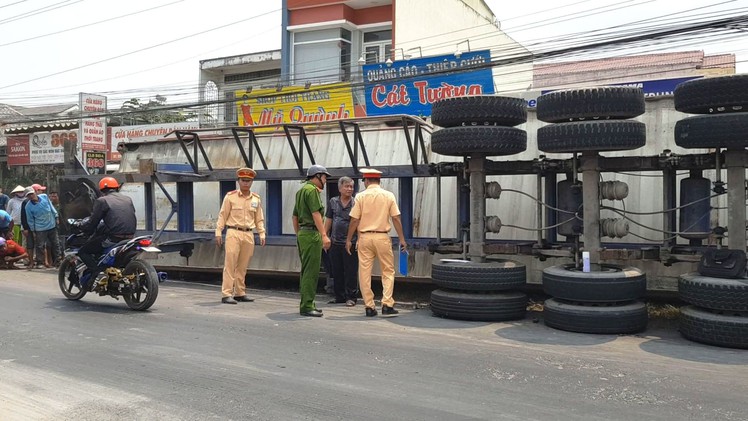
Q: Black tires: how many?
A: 14